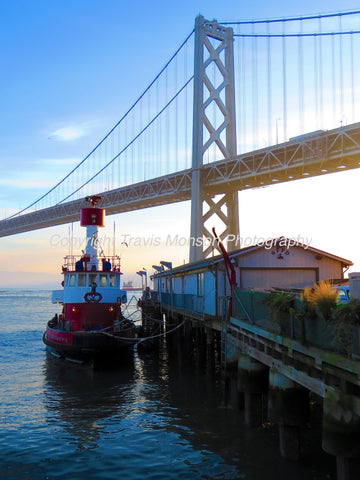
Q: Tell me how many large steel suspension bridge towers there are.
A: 1